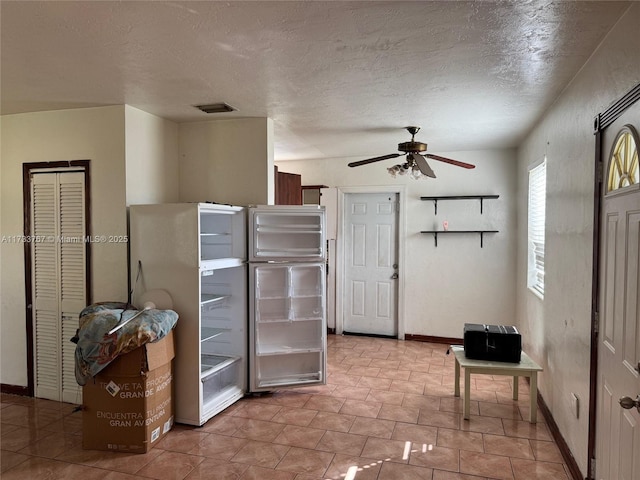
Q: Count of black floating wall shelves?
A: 2